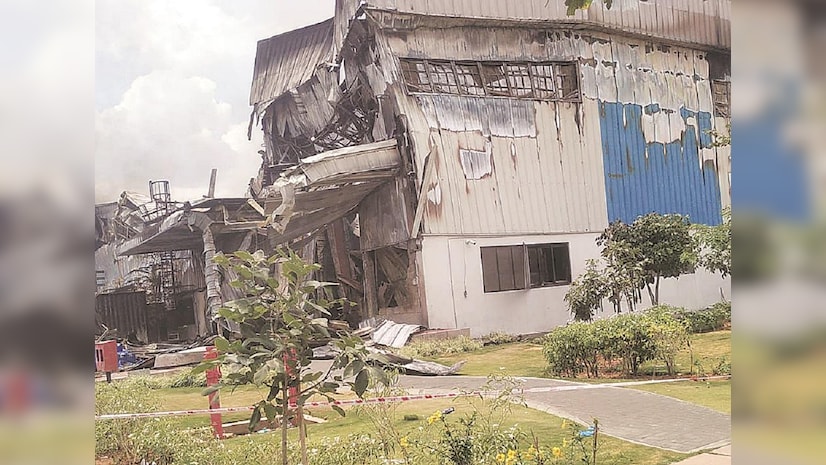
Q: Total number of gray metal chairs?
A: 0